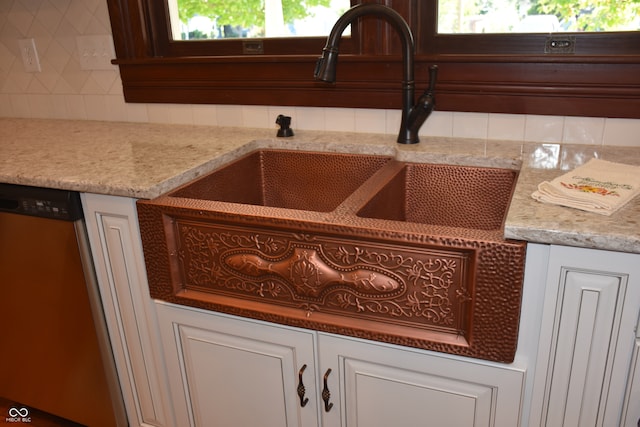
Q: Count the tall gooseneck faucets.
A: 1